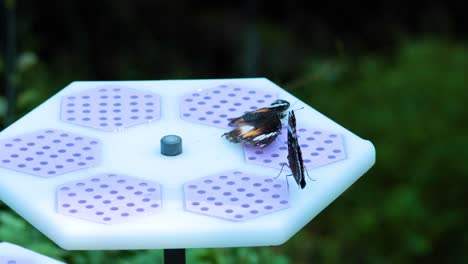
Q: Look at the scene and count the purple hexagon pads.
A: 6